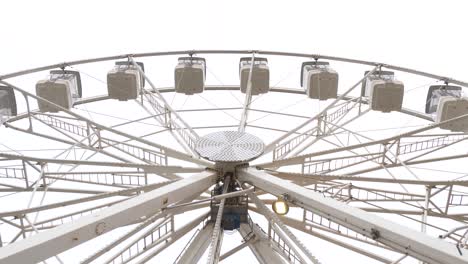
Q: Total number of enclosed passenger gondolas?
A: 8